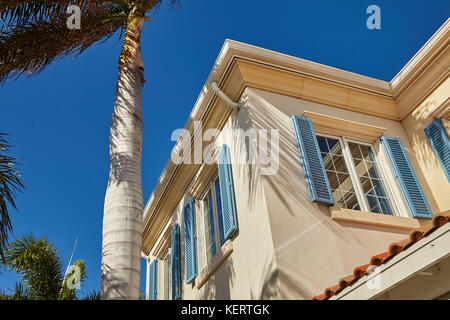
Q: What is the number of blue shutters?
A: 7